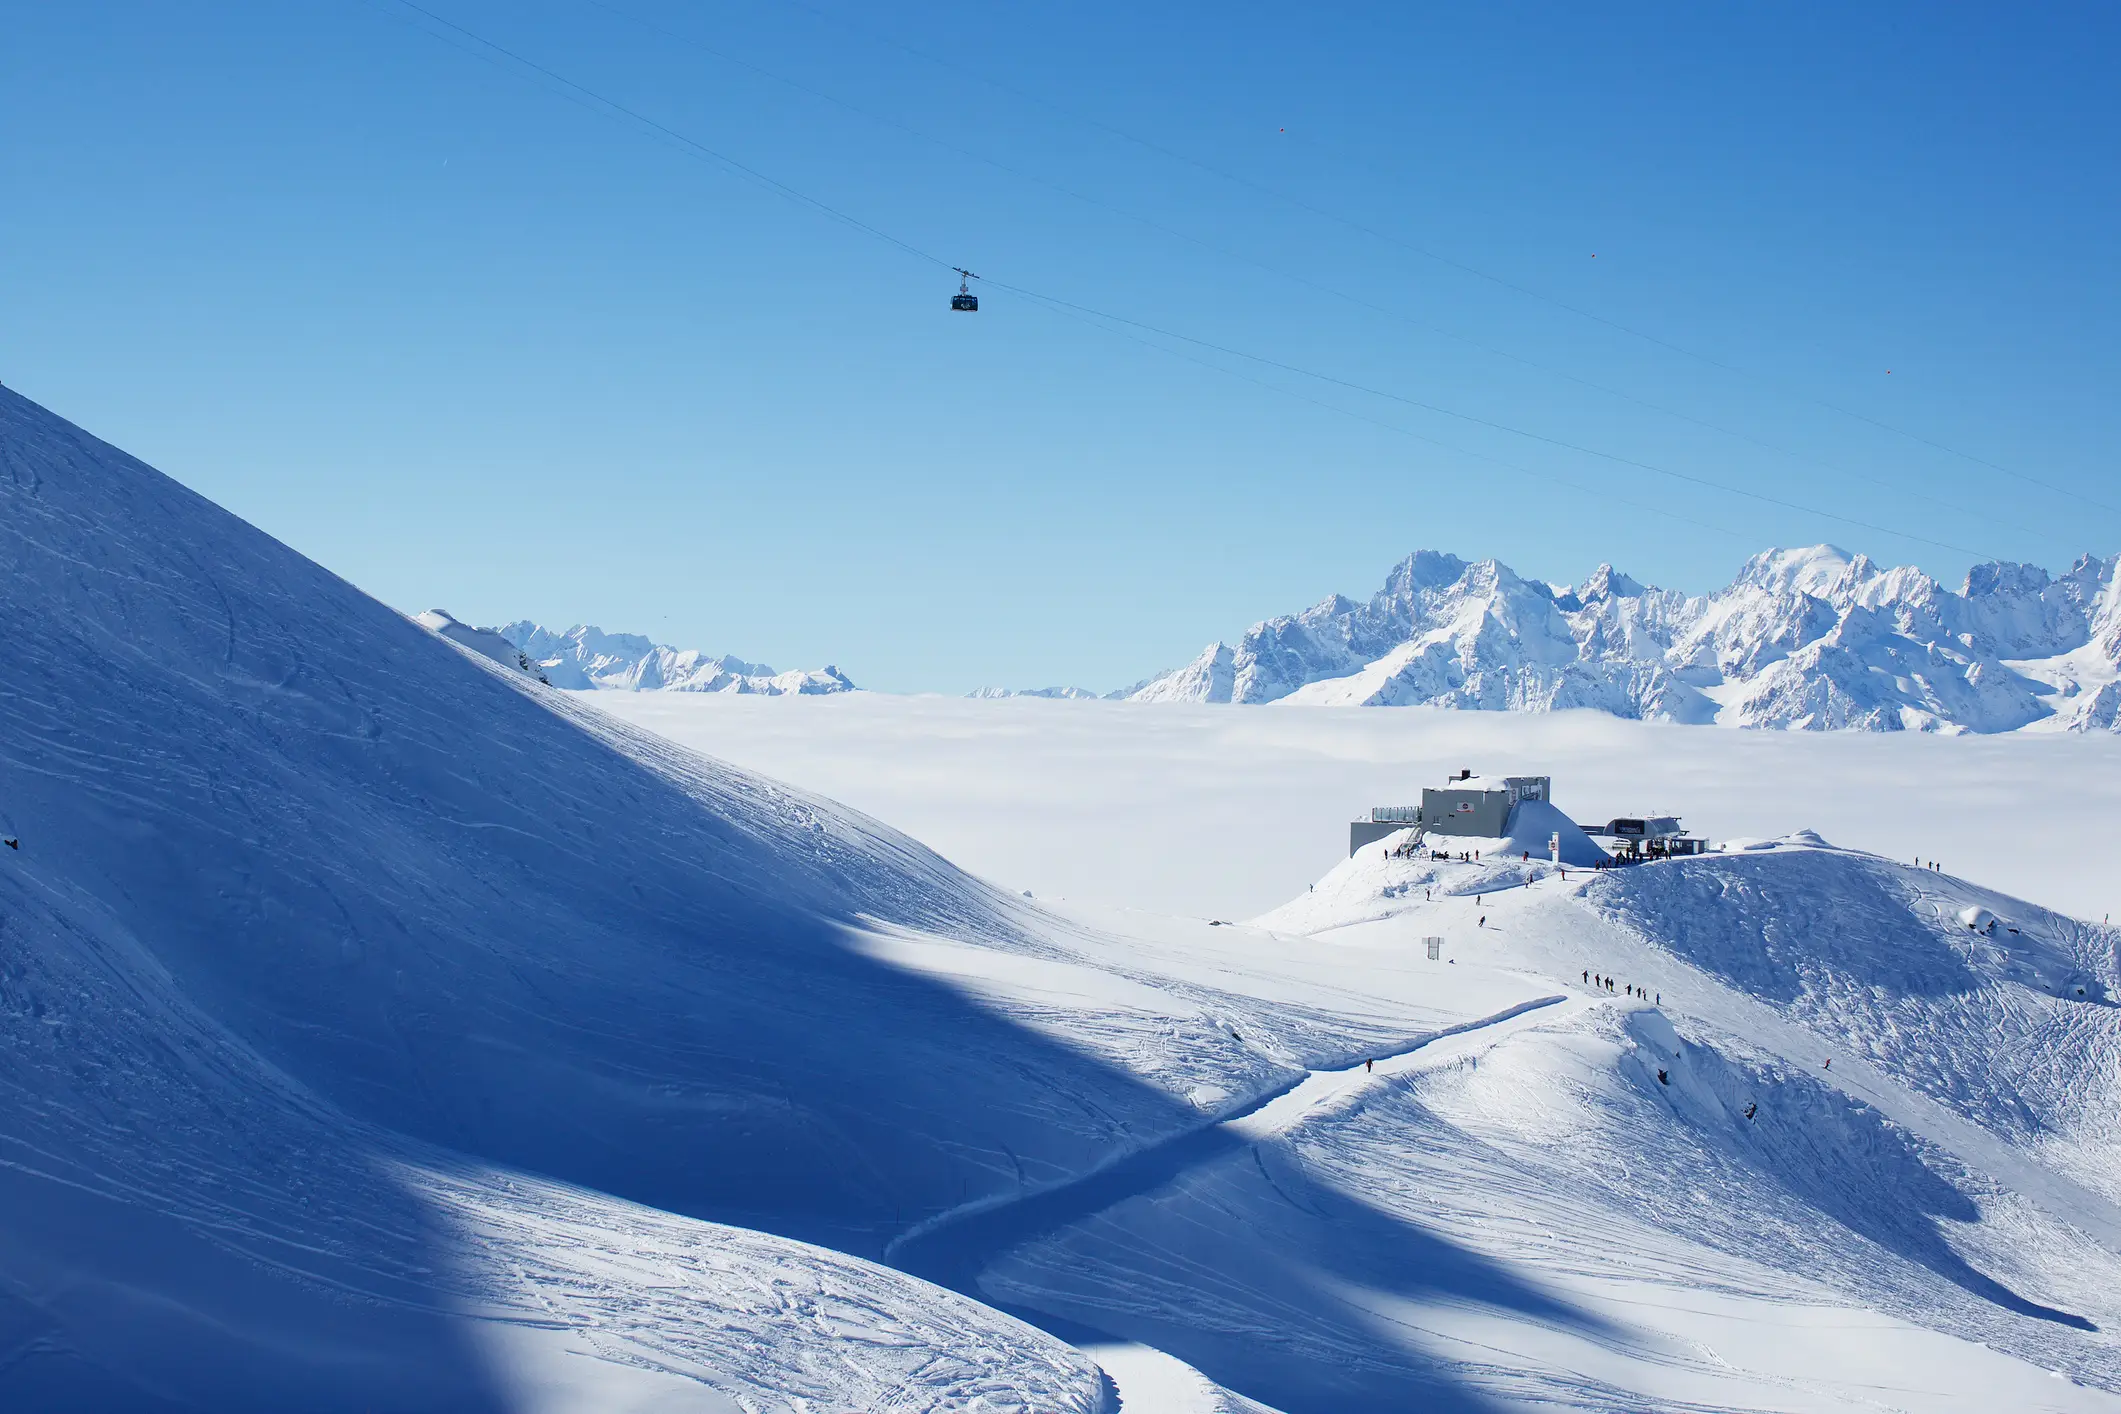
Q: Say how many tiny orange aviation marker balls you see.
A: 3